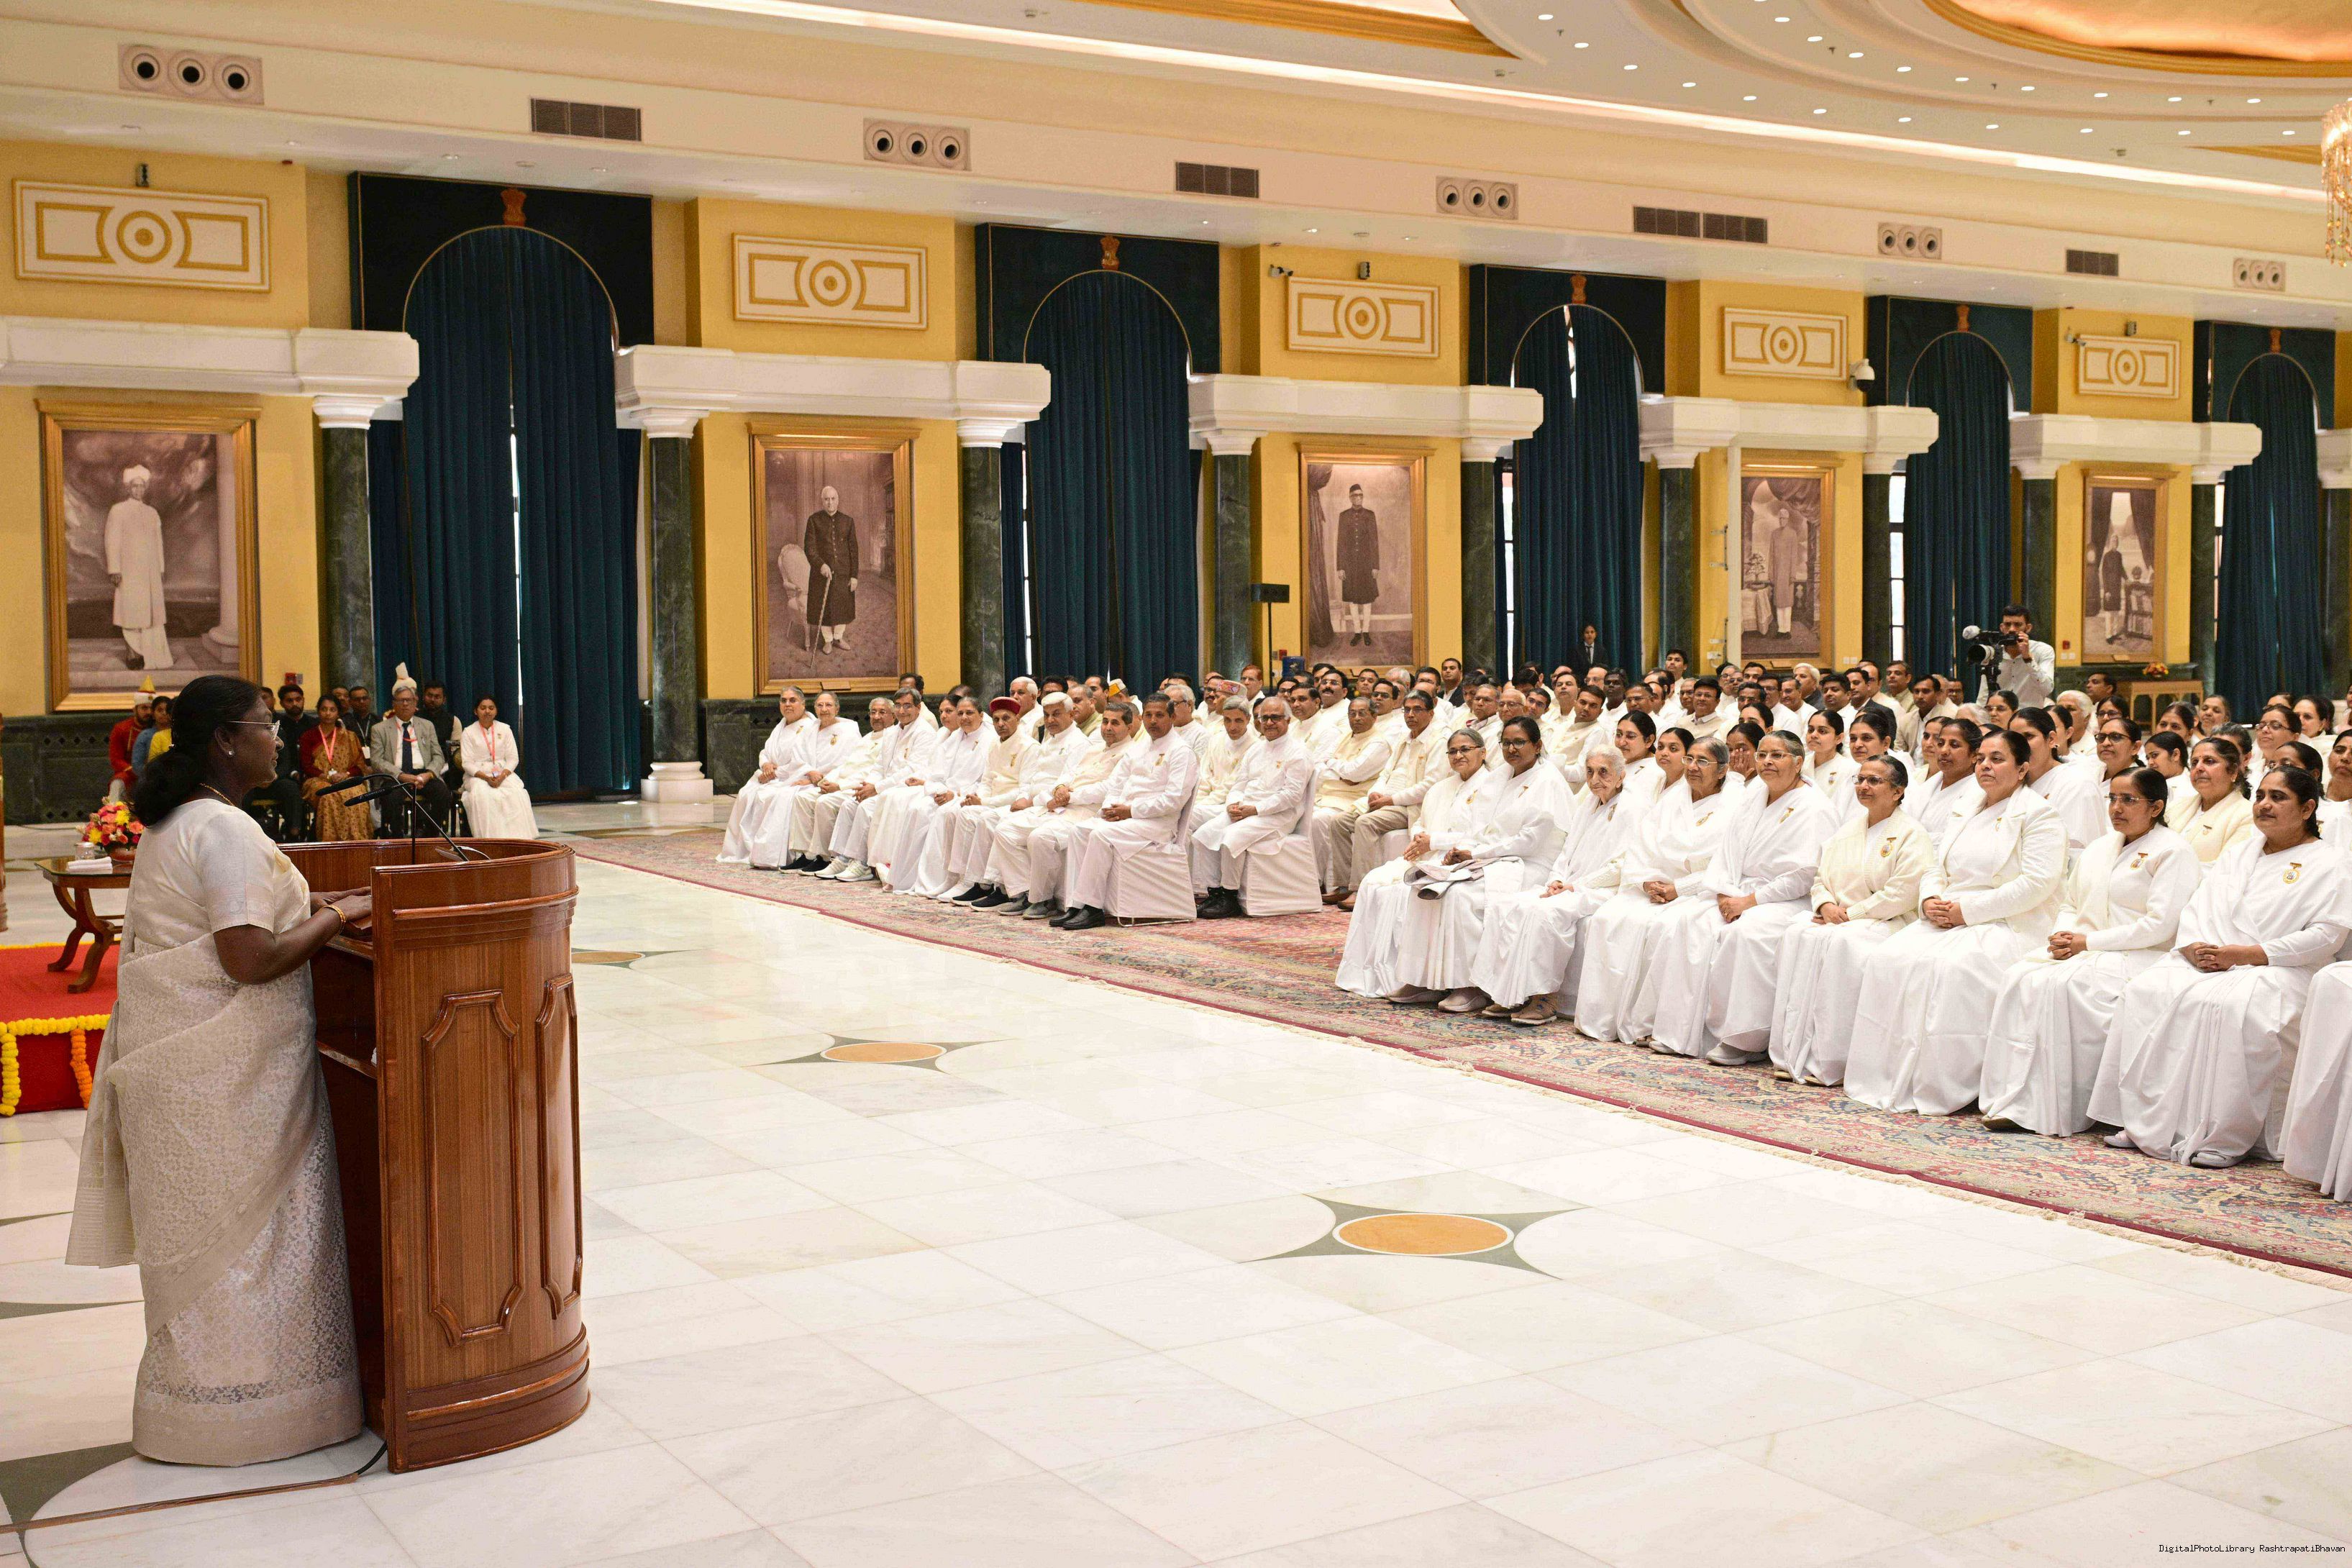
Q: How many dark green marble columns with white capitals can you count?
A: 10